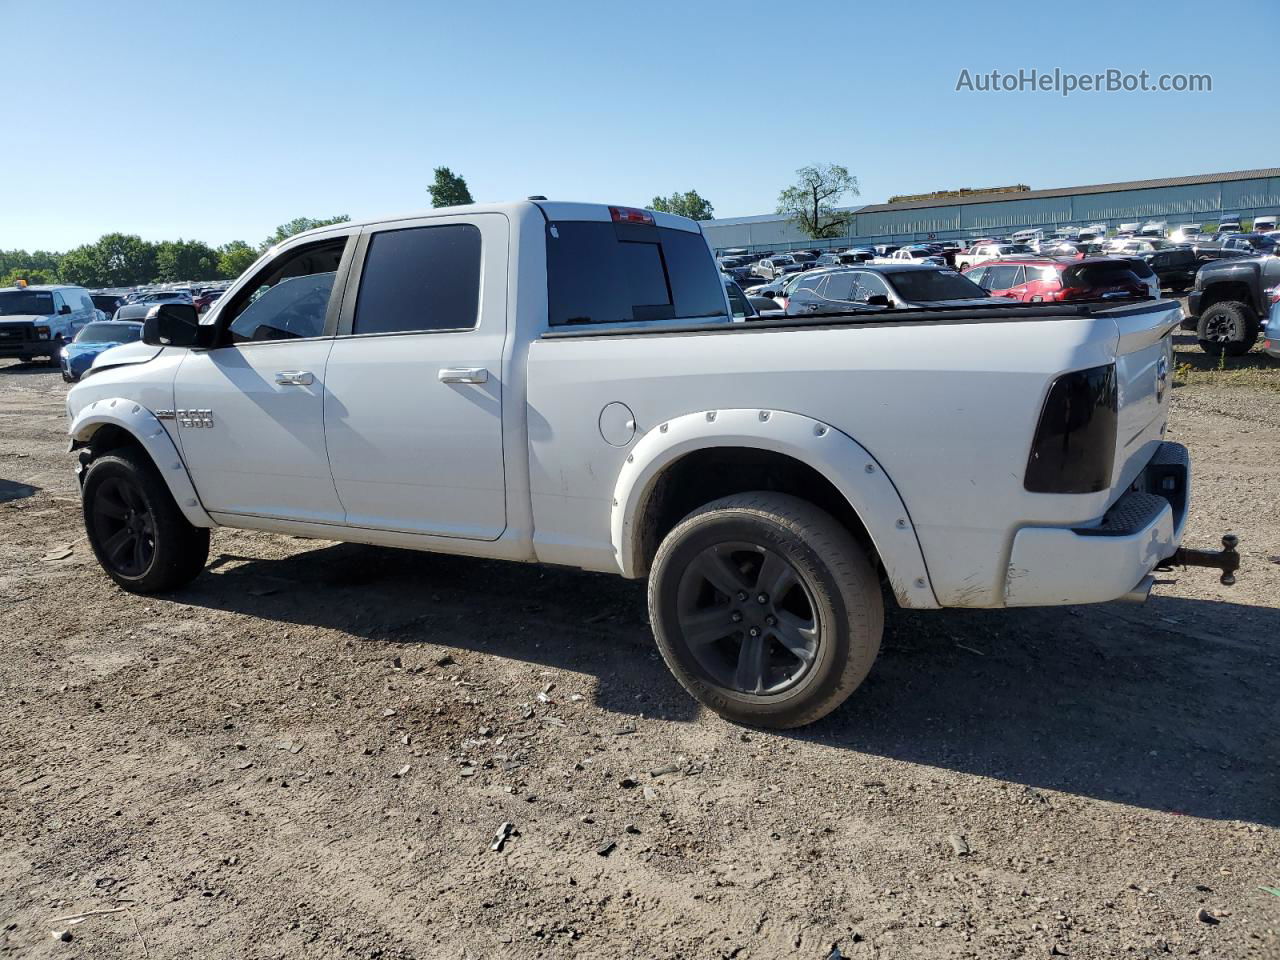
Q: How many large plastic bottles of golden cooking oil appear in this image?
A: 0